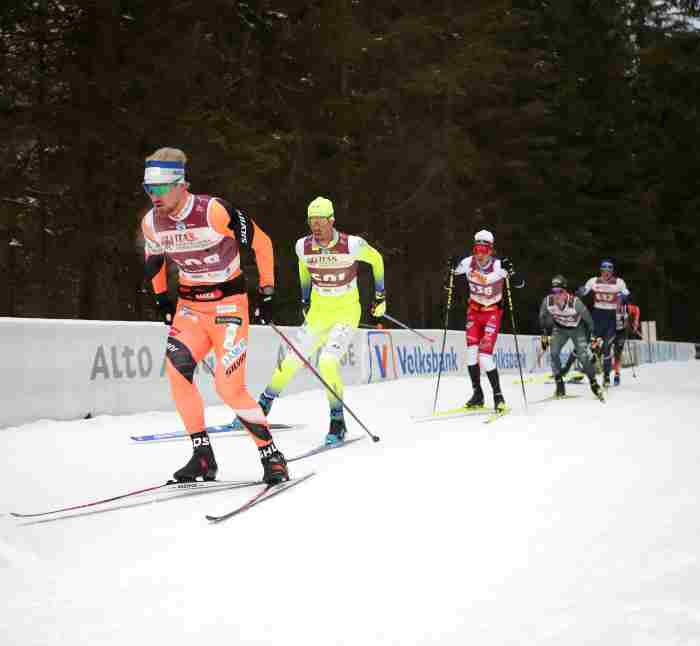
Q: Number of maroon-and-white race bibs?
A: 5